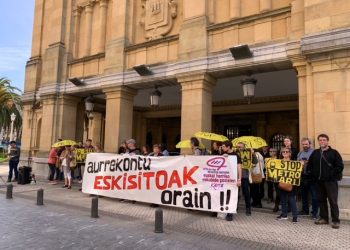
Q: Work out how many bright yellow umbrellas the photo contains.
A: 4